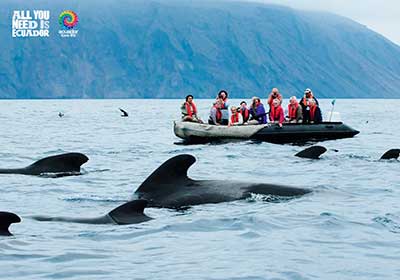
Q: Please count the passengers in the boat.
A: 11